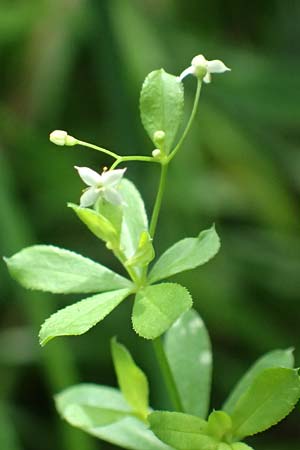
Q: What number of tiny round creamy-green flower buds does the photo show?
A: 3